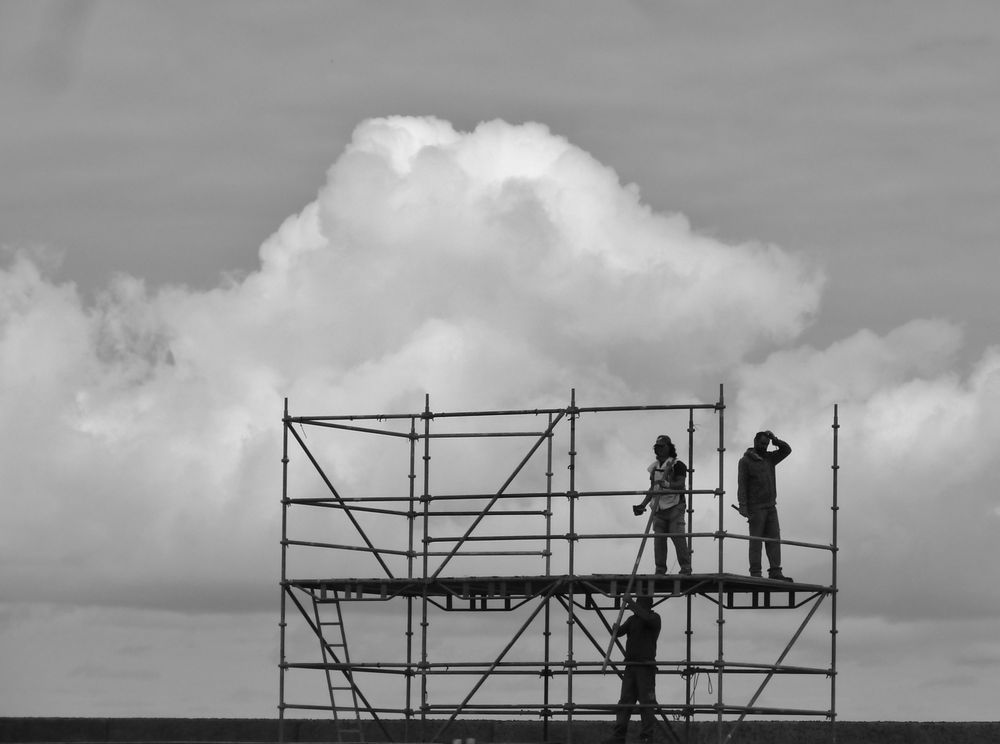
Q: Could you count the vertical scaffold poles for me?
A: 8